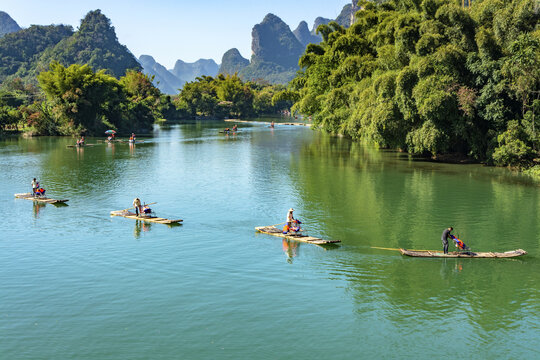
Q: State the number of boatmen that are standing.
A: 4